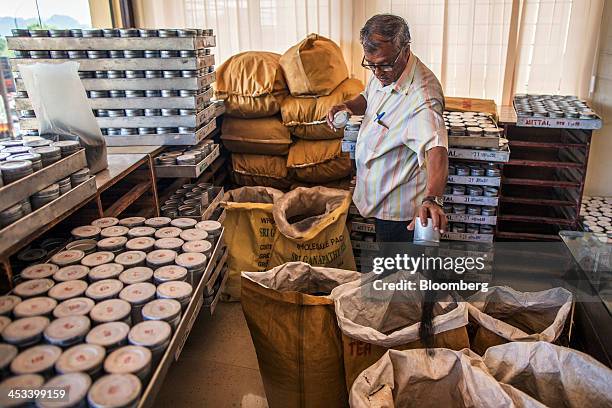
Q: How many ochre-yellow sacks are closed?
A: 6